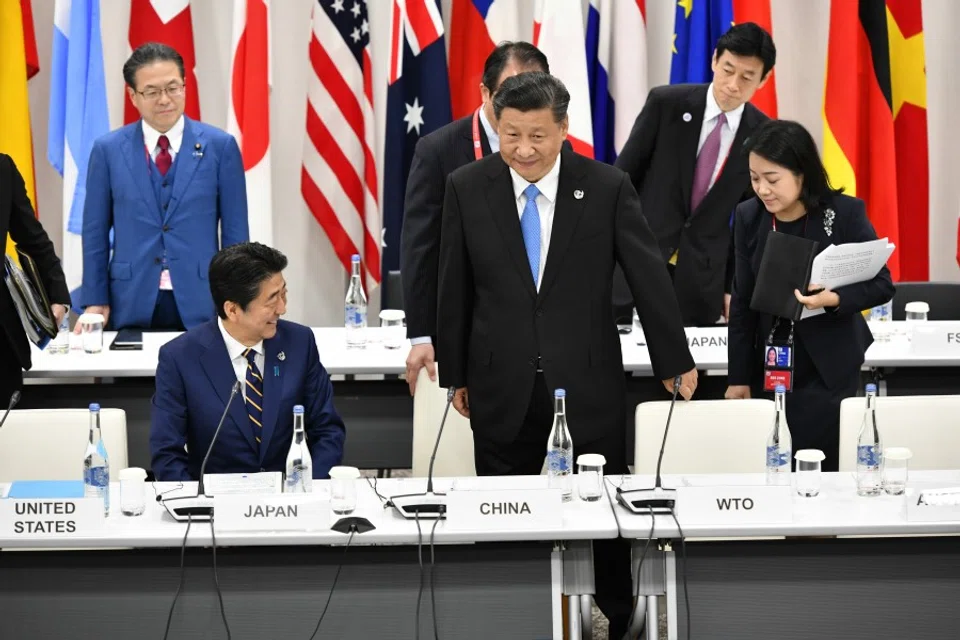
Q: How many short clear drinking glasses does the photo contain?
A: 8